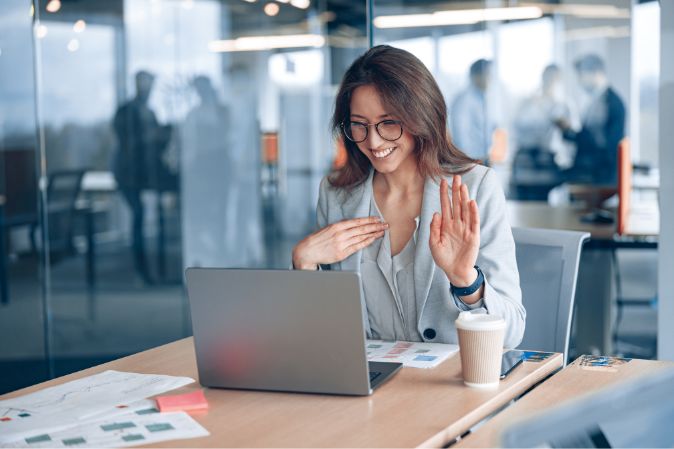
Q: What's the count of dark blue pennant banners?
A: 0